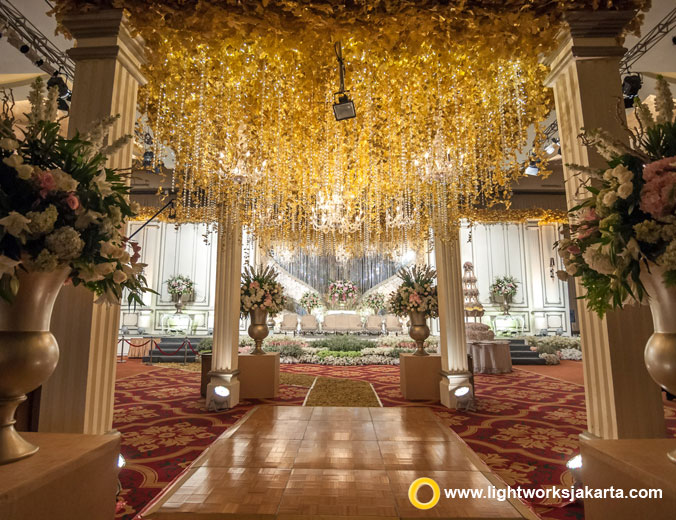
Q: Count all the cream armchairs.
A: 4